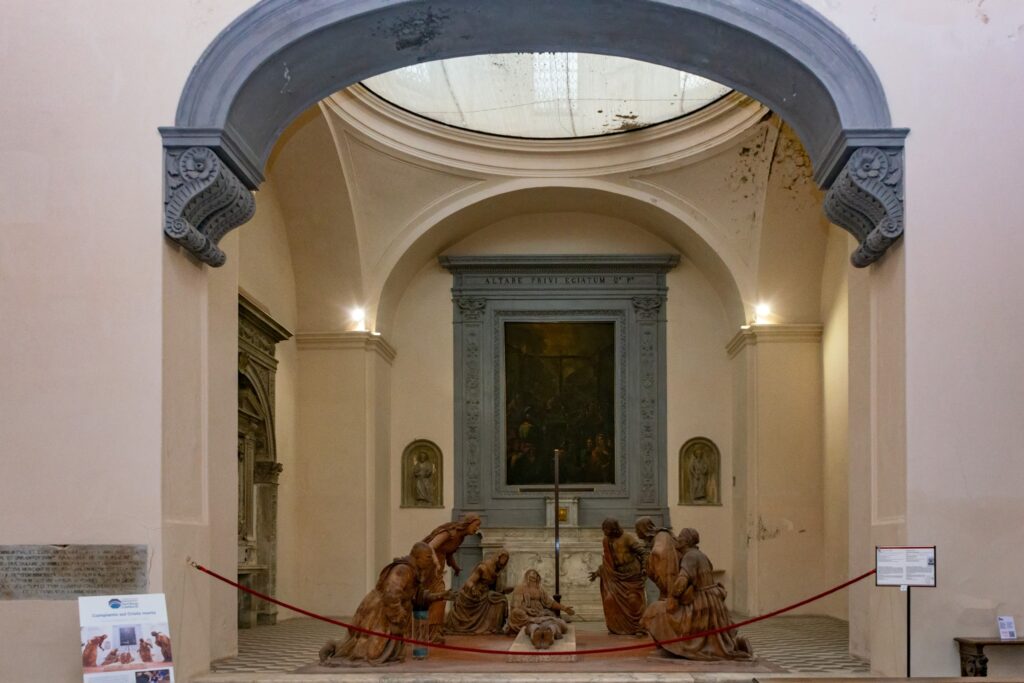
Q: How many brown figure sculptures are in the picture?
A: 8